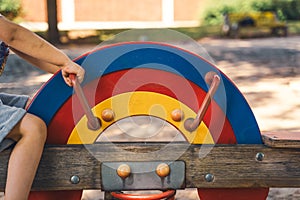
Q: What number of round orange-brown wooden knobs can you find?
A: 4